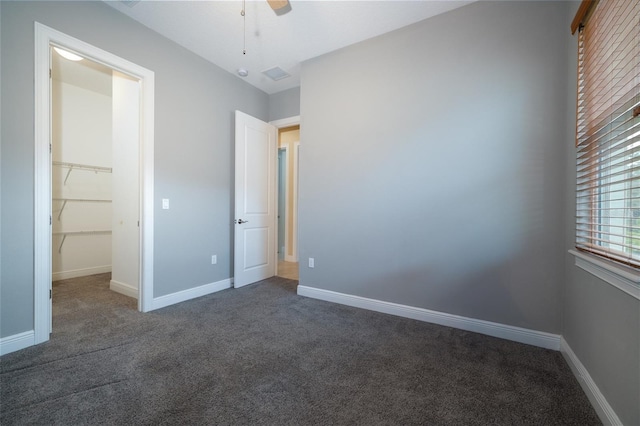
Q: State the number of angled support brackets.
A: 3